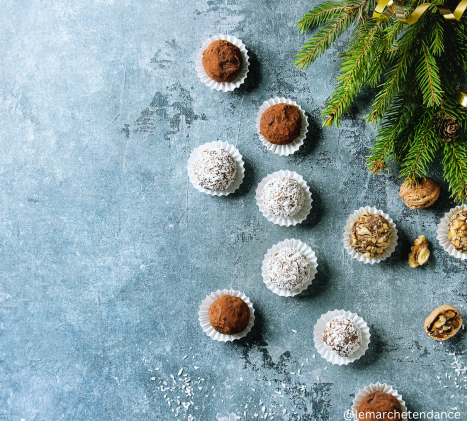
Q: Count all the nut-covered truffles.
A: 2